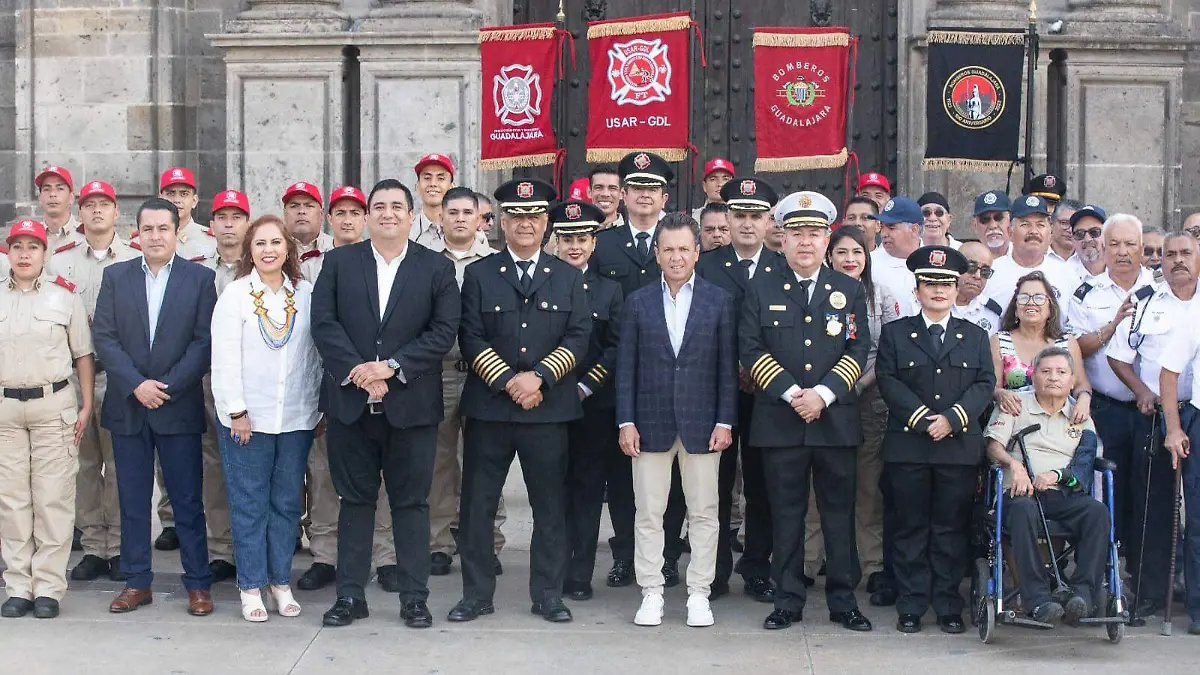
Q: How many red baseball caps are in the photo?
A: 11